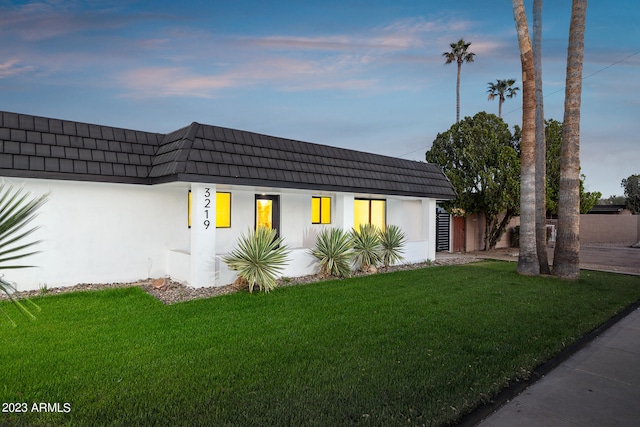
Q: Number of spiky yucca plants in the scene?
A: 4